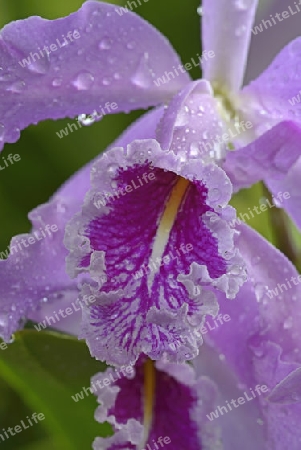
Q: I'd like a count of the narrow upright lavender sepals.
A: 1